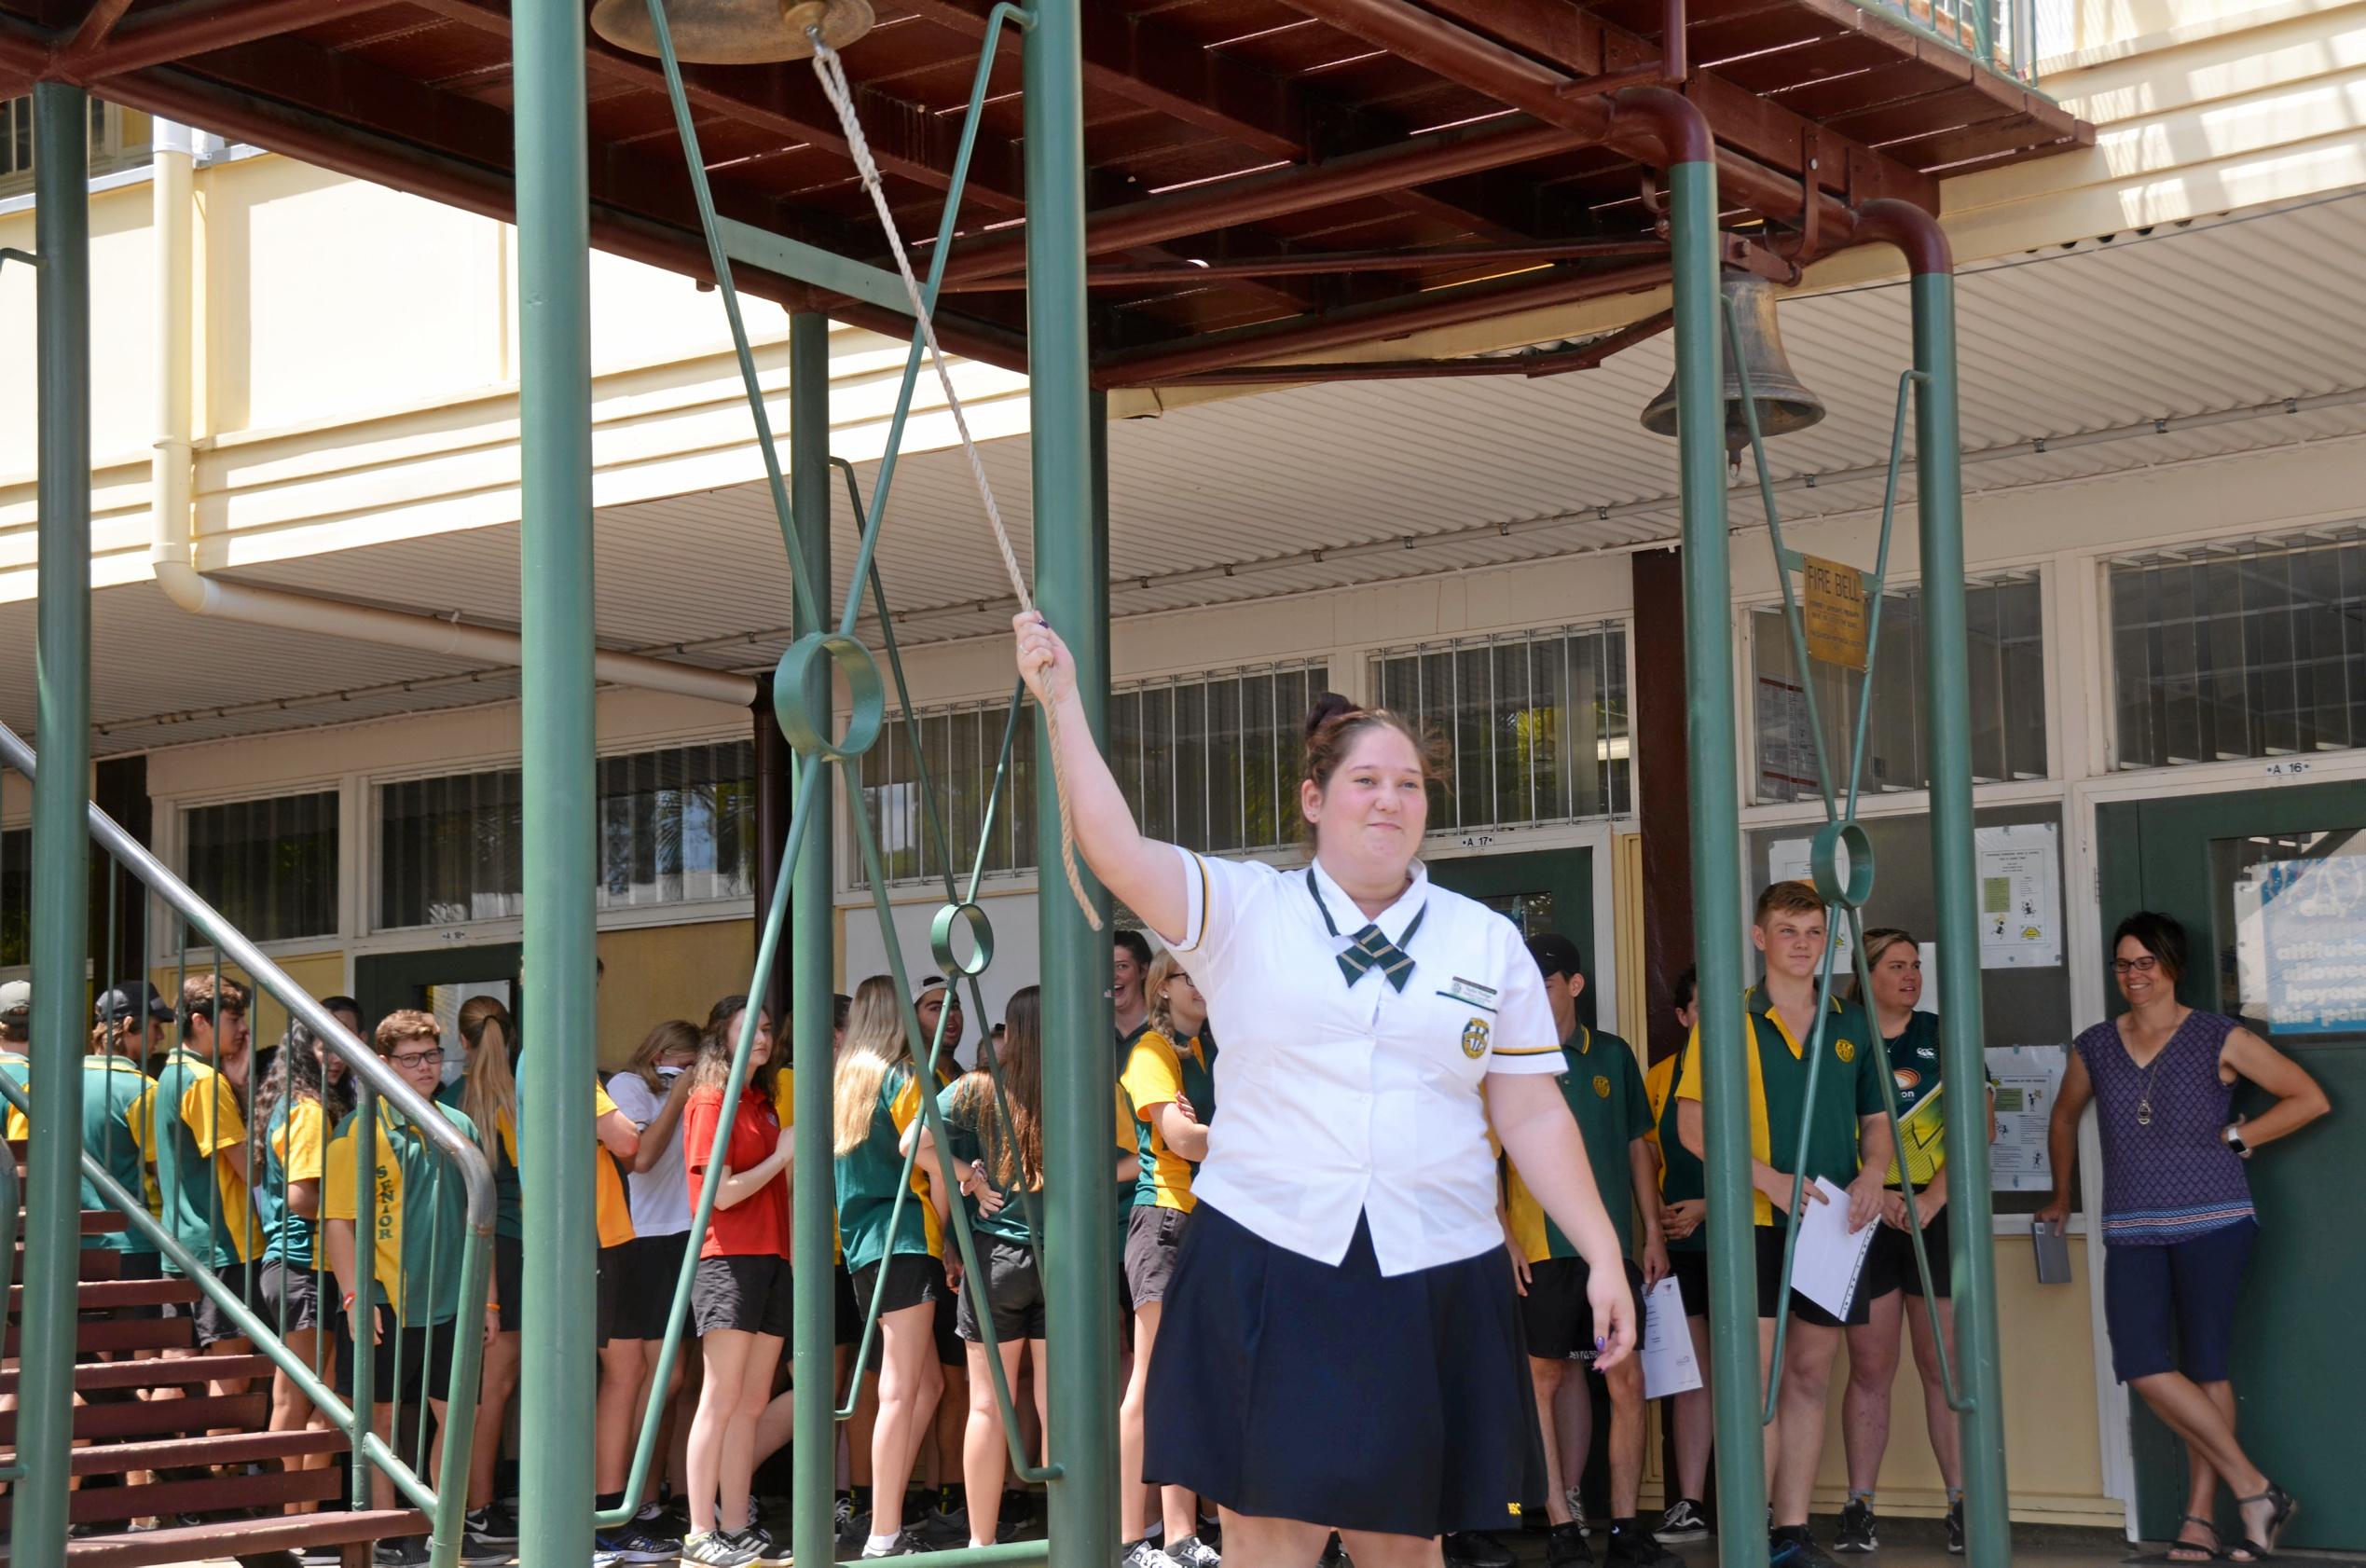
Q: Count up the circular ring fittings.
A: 3